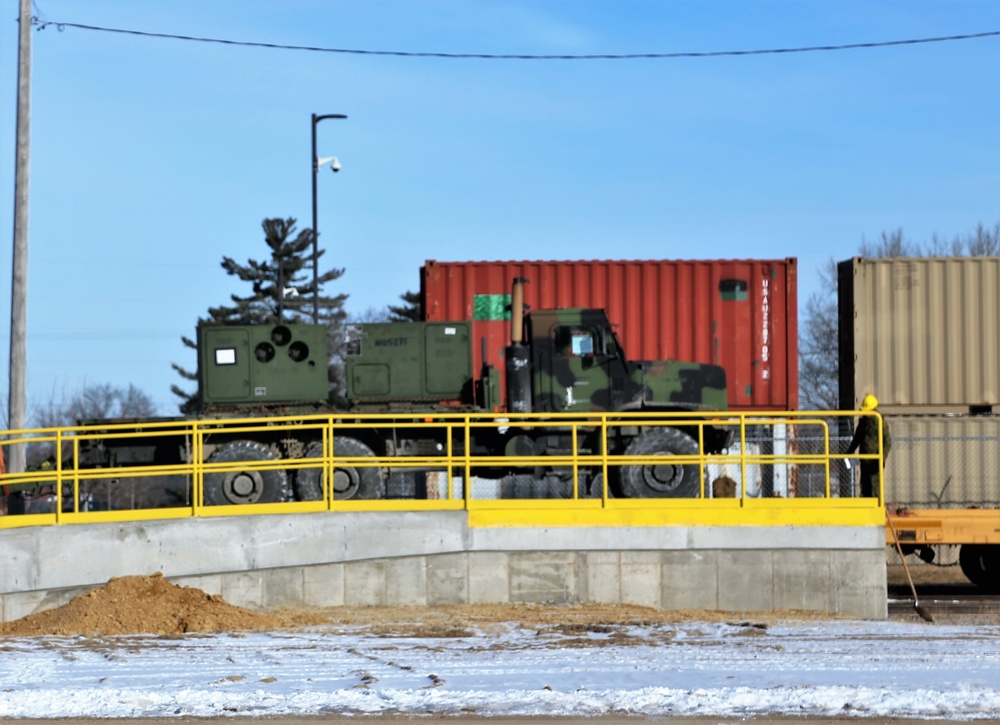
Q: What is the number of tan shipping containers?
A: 2